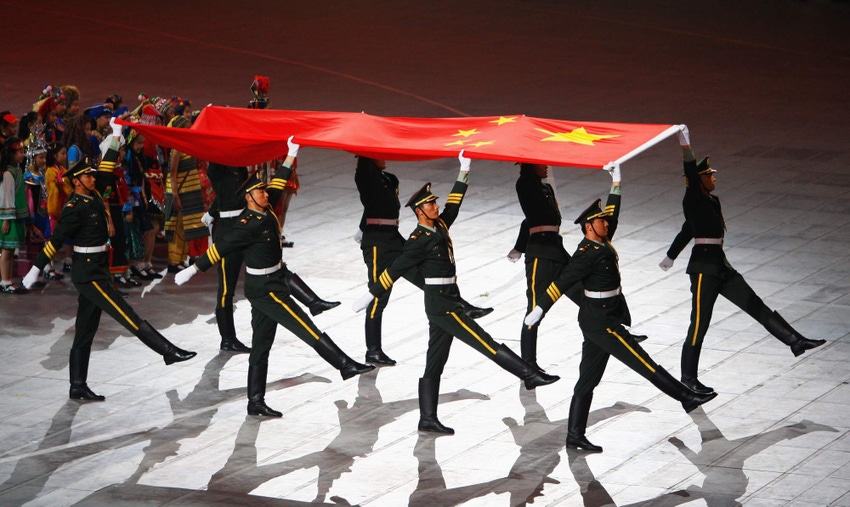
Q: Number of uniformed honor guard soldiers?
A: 8